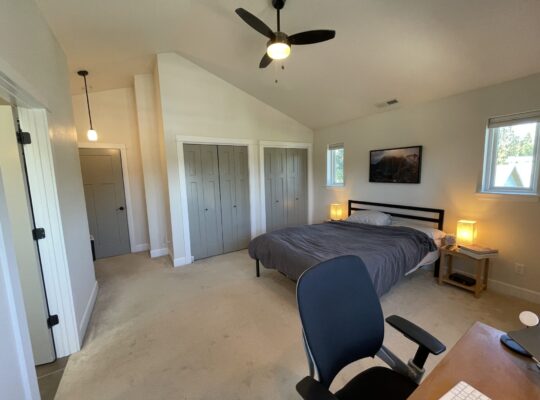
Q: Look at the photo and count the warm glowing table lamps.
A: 2